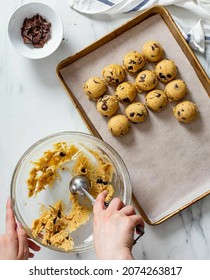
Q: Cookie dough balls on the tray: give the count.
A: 13